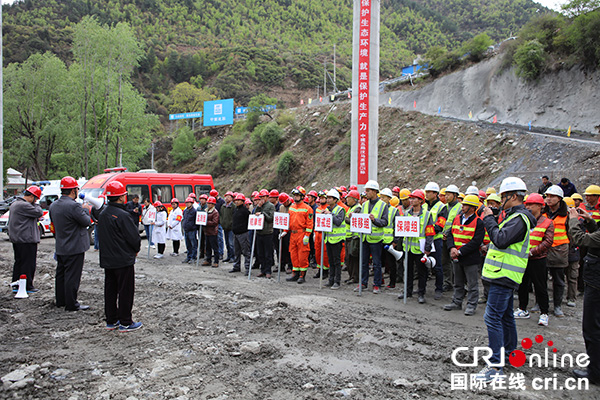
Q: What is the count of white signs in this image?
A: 7